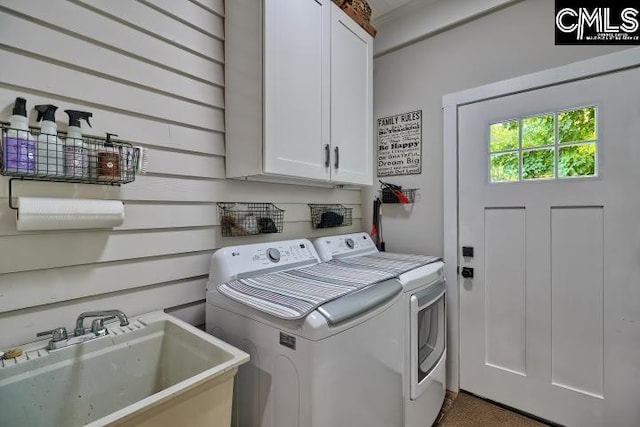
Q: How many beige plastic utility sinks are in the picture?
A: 1